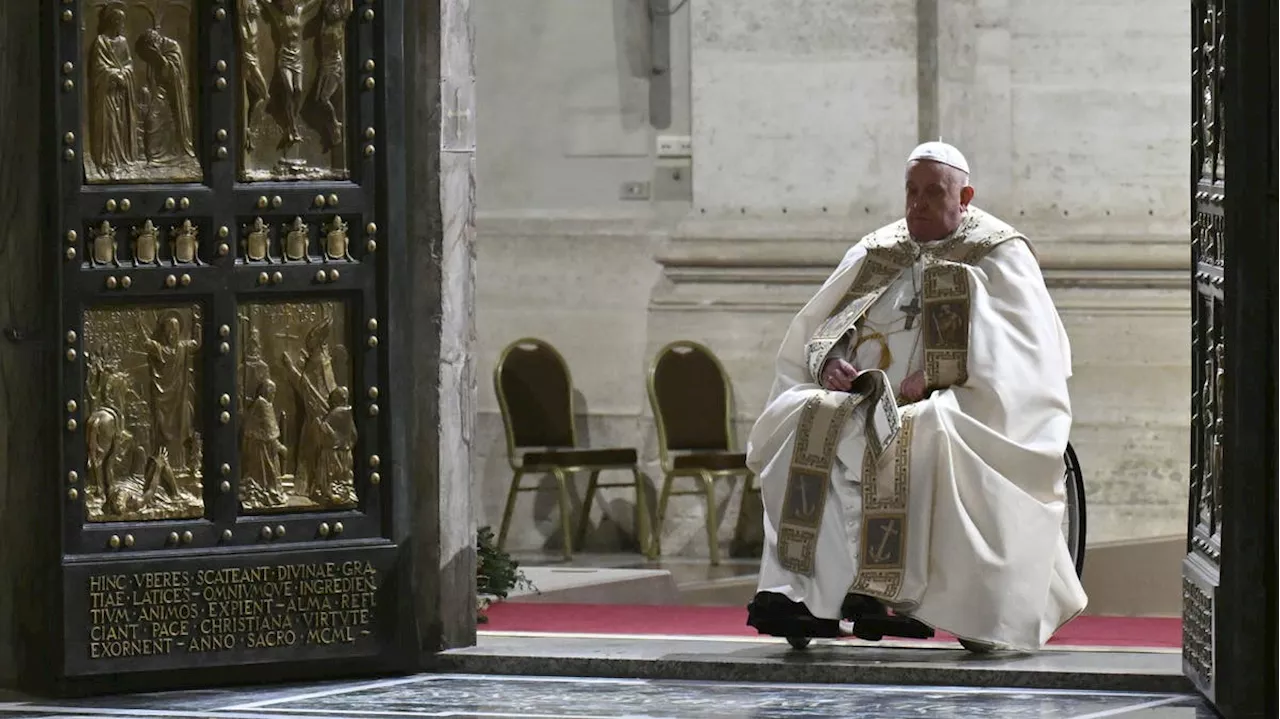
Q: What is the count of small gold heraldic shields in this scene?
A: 6